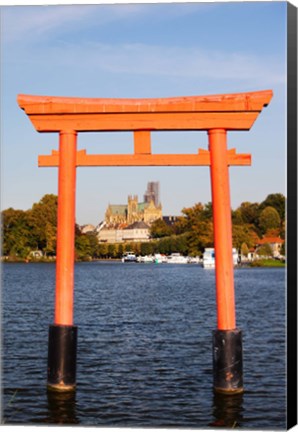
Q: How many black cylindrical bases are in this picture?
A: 2